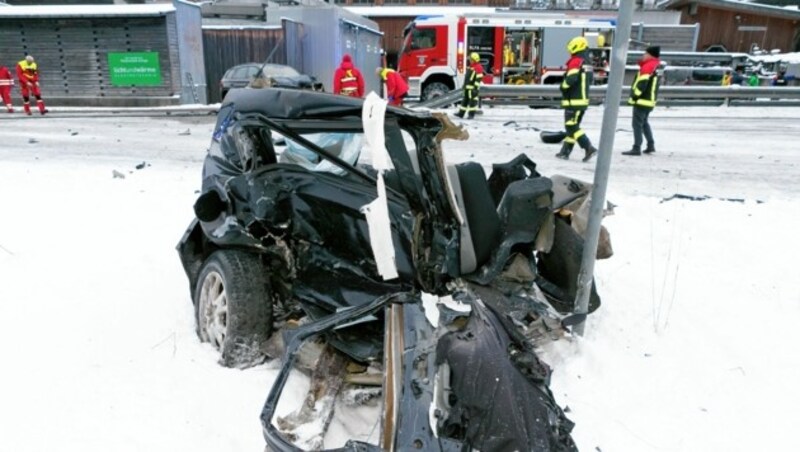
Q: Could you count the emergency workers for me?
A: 7